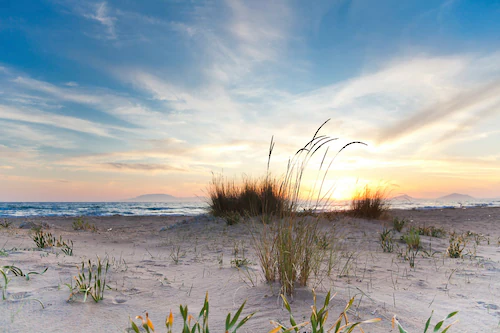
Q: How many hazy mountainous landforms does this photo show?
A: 3